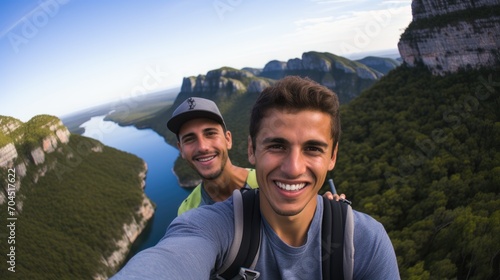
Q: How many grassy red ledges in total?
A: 0